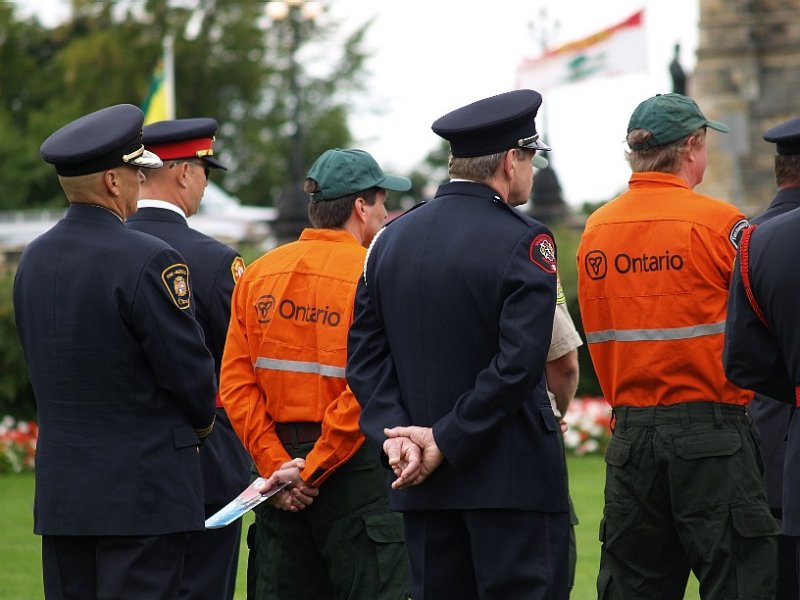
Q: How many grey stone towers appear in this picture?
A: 1